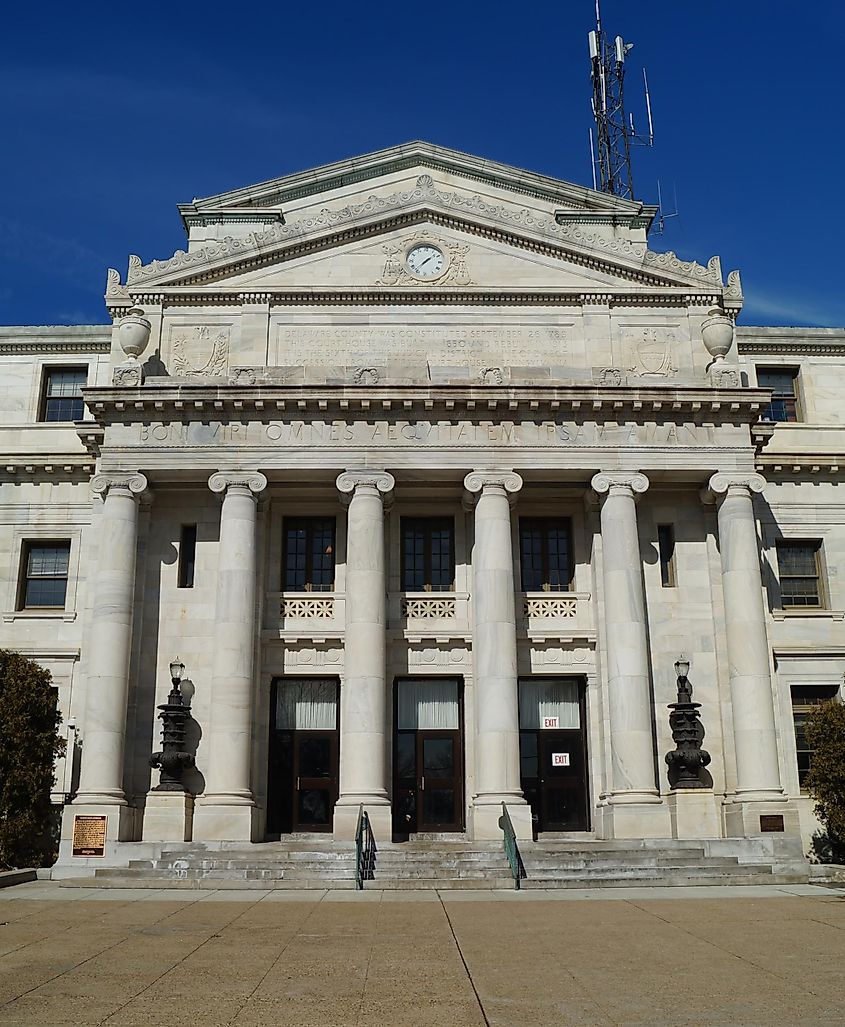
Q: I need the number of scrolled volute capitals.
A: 6